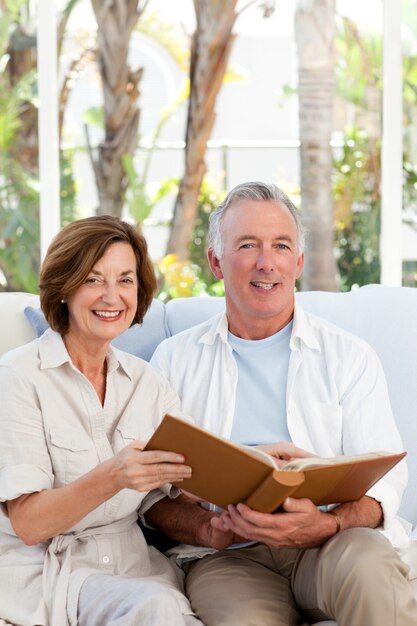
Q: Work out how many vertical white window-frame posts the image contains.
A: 2